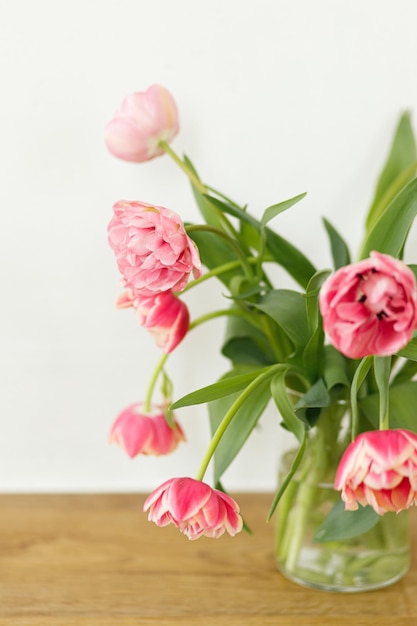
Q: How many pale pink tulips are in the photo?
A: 1